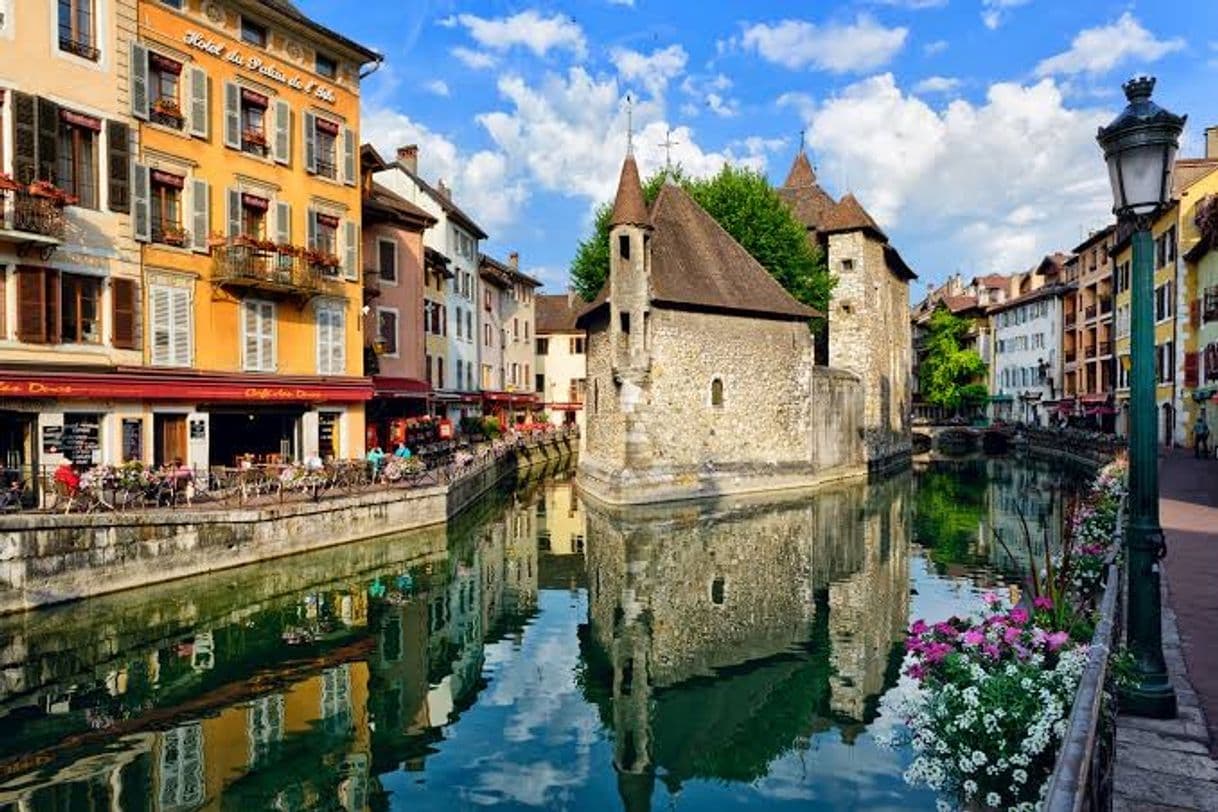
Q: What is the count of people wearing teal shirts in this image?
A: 2